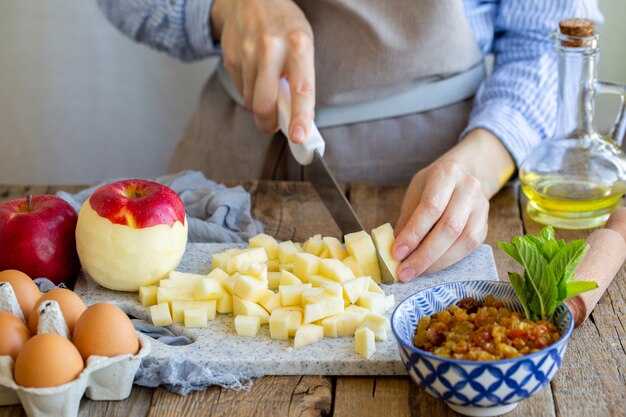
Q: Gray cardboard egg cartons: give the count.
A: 1